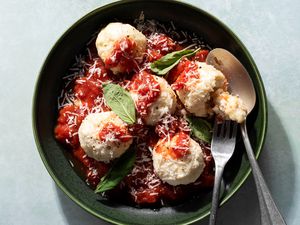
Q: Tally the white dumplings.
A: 5